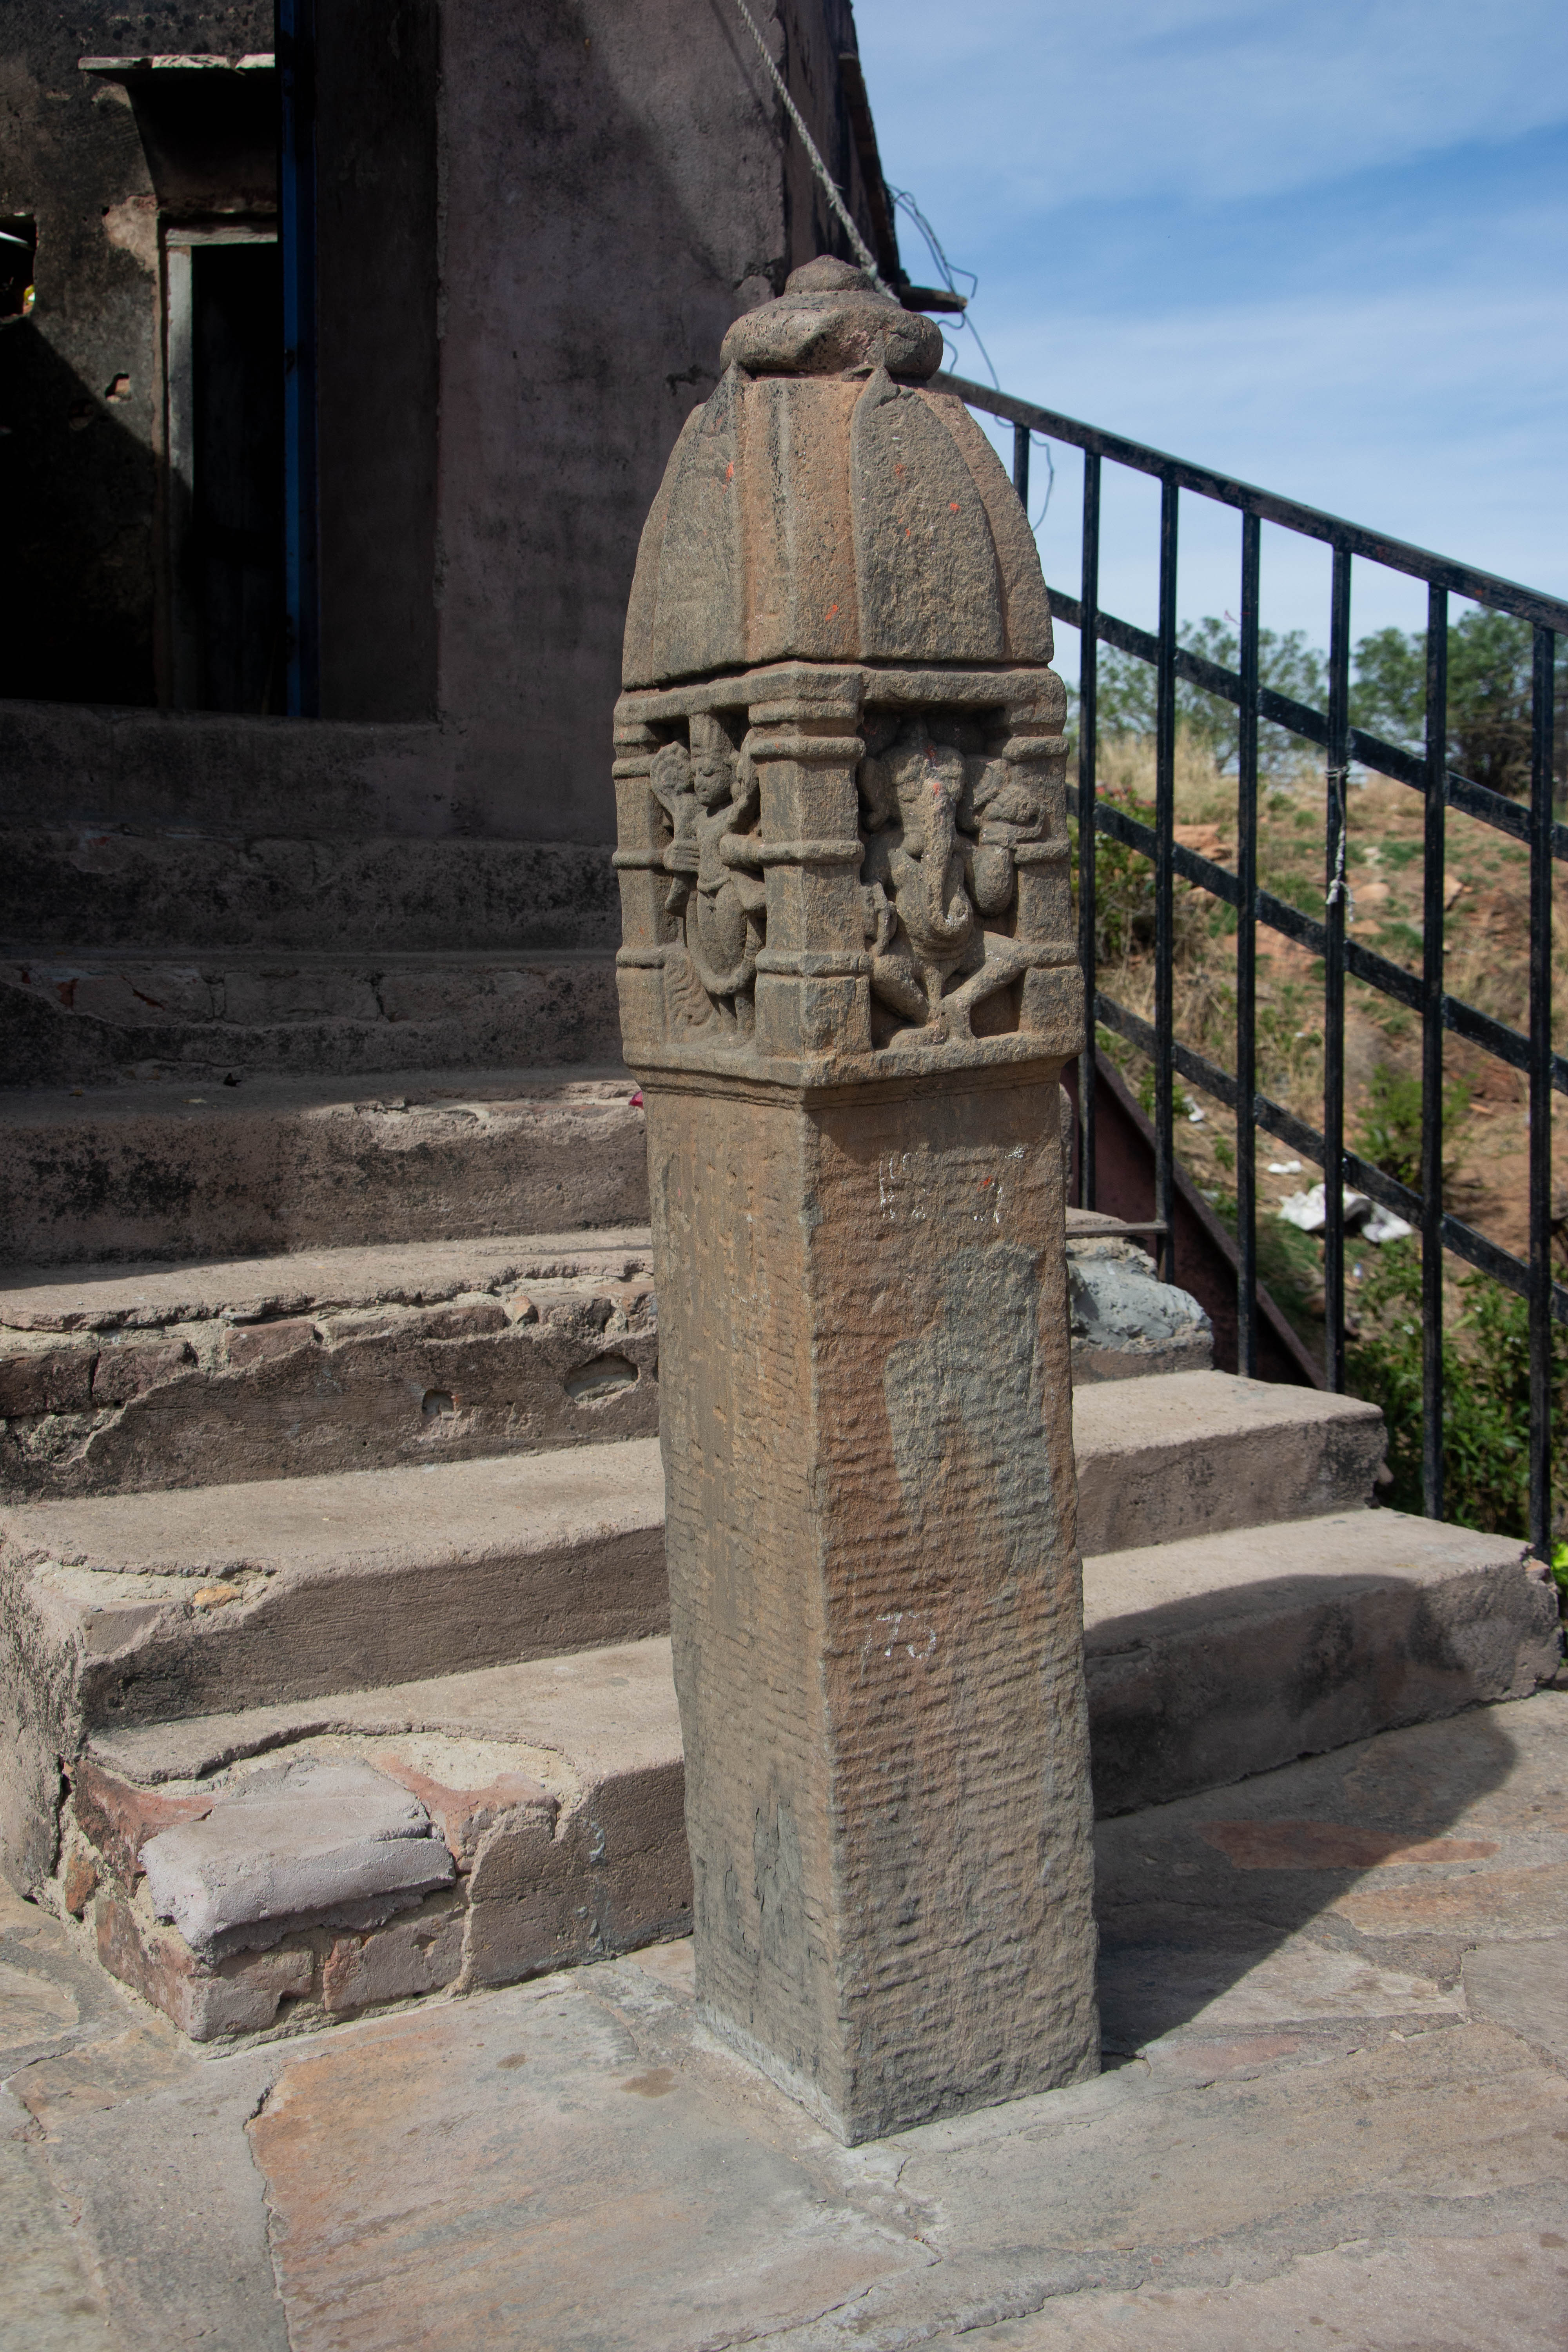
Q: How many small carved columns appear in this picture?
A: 3